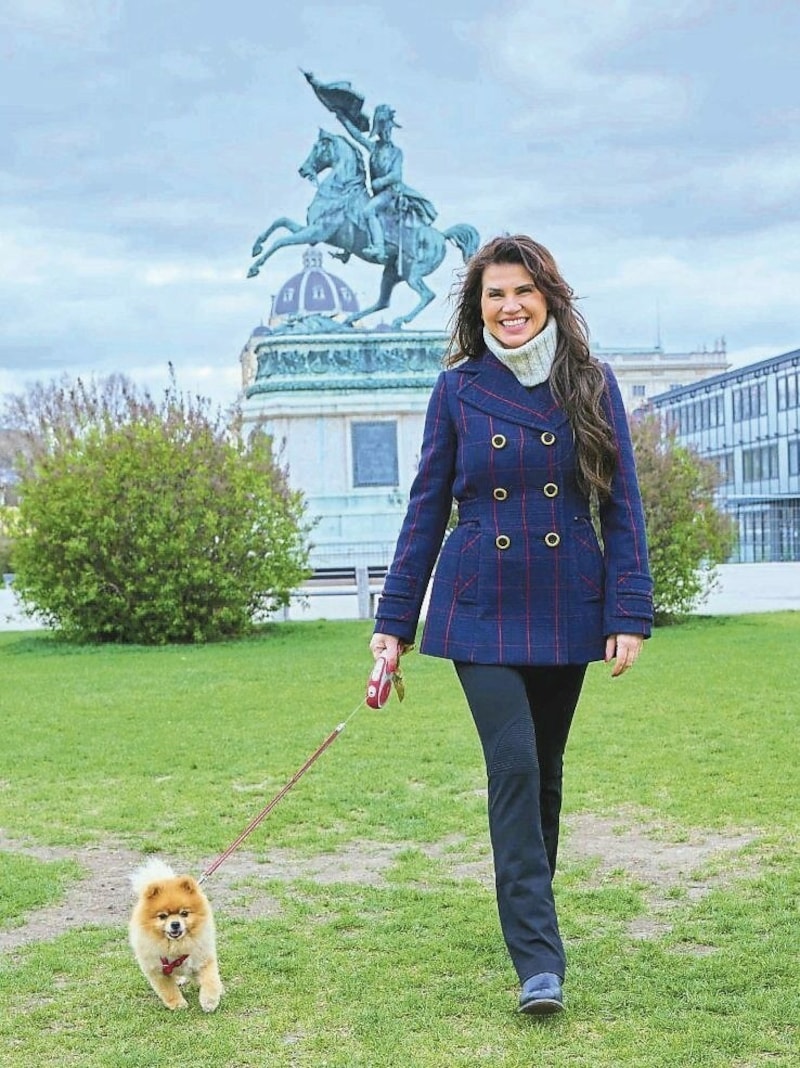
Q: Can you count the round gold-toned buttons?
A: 6